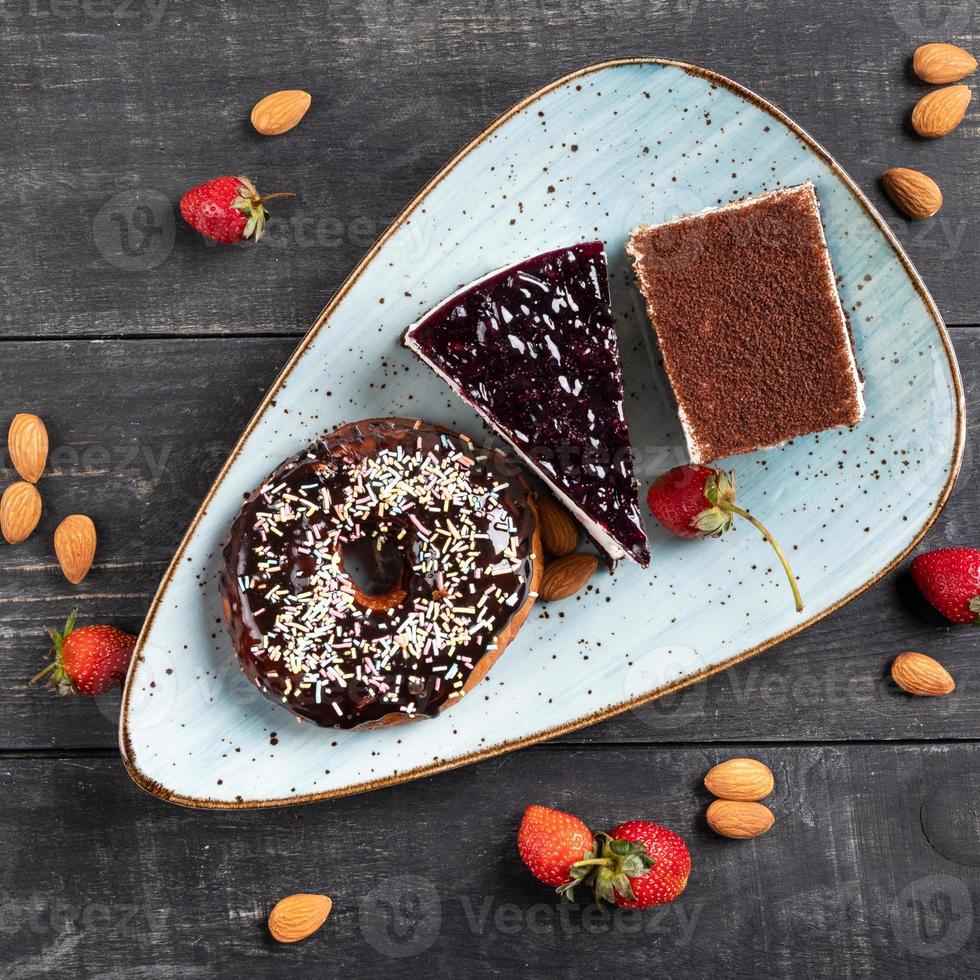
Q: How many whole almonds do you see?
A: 13